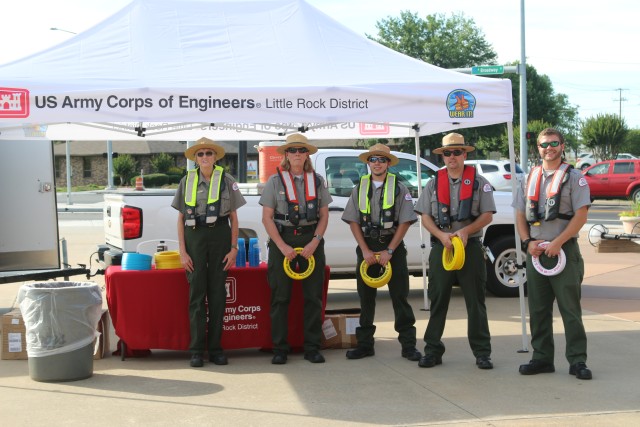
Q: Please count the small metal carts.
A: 0